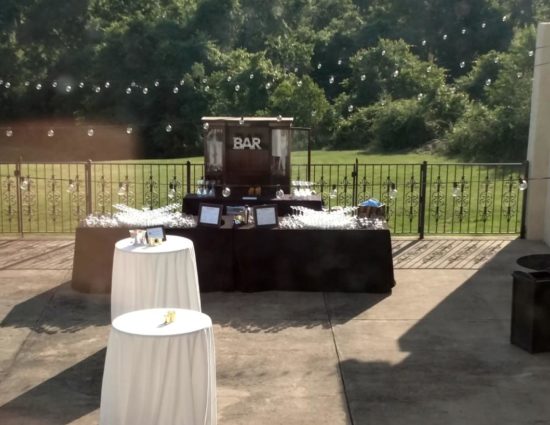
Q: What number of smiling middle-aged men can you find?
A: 0